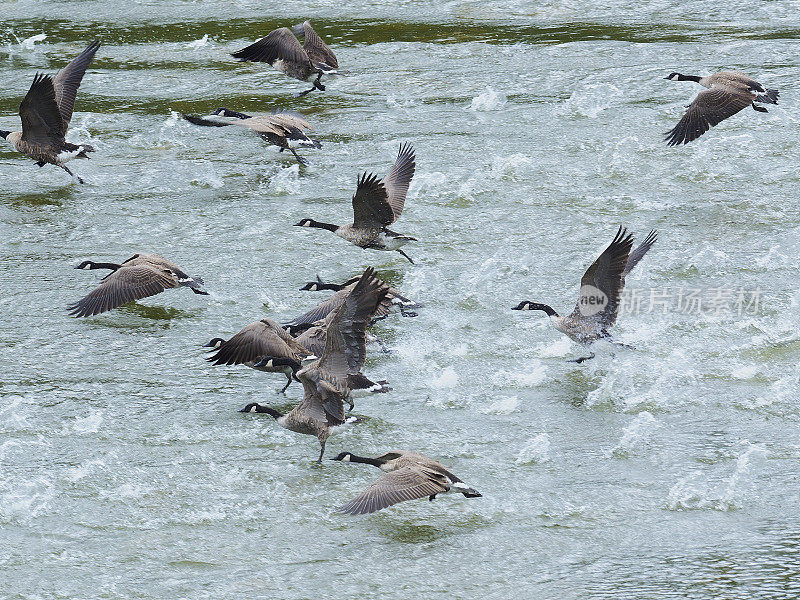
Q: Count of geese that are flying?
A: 13